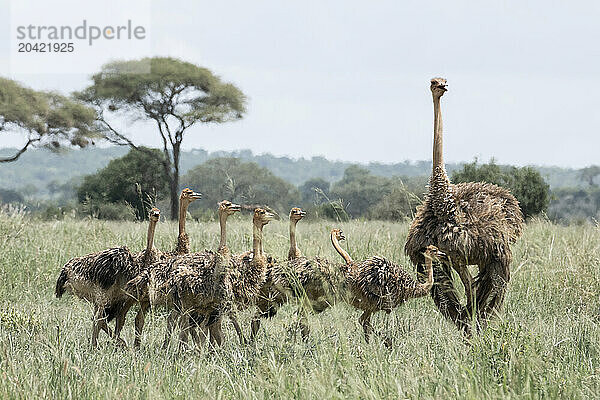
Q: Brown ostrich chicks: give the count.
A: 7